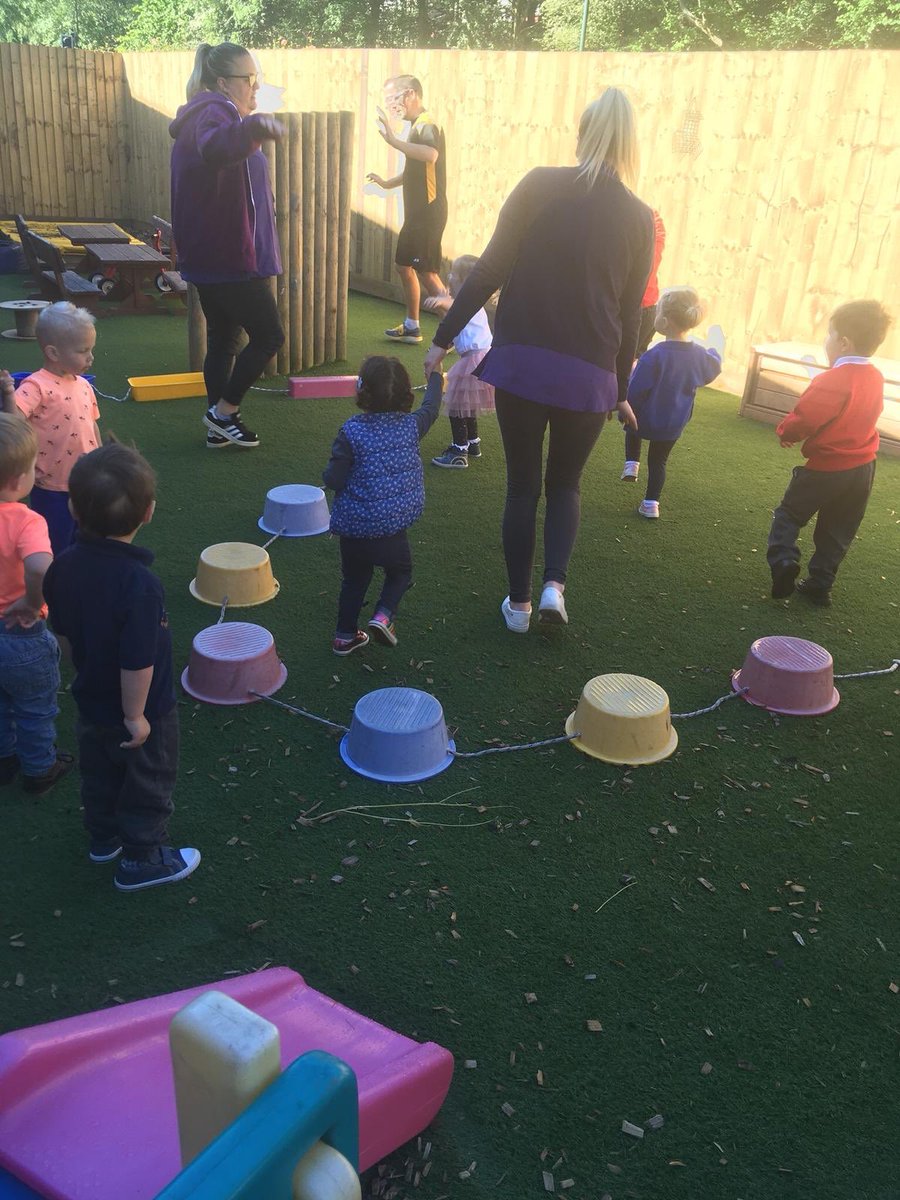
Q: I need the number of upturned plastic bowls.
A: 6